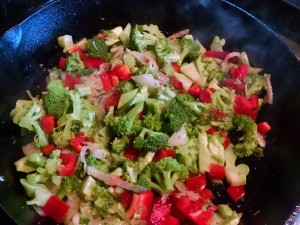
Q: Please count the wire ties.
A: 0